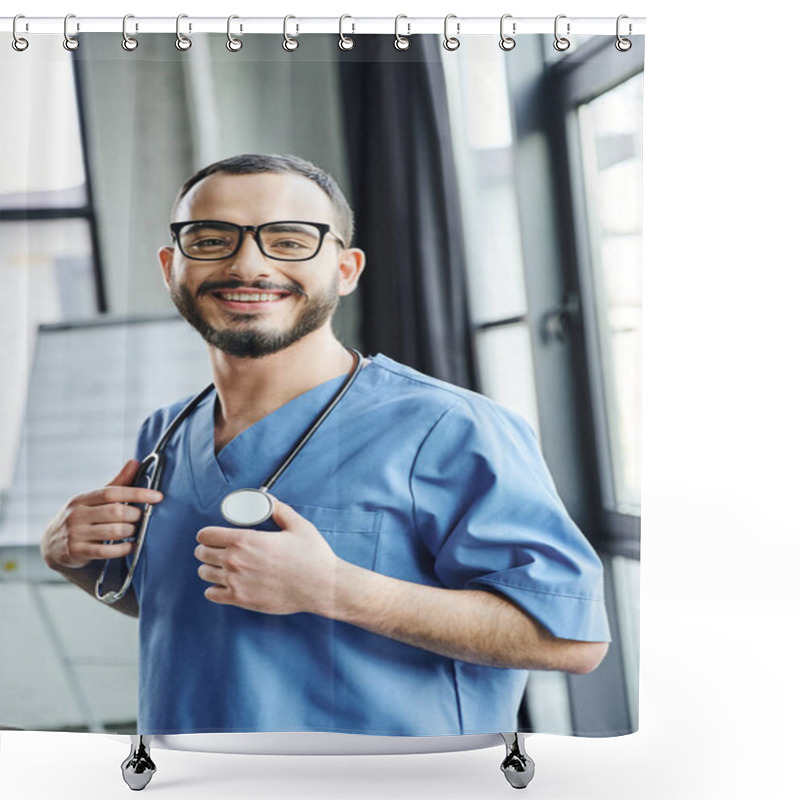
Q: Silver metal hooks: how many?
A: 12